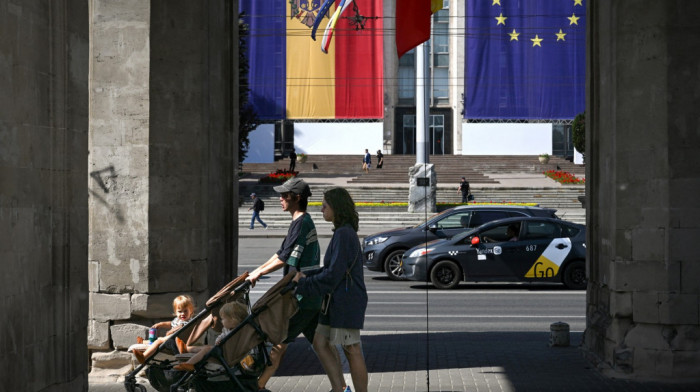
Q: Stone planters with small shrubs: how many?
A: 2